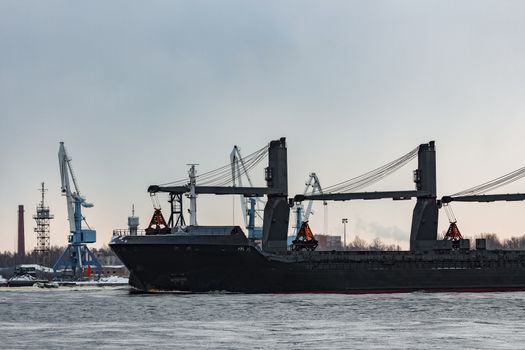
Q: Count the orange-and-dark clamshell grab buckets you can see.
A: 3